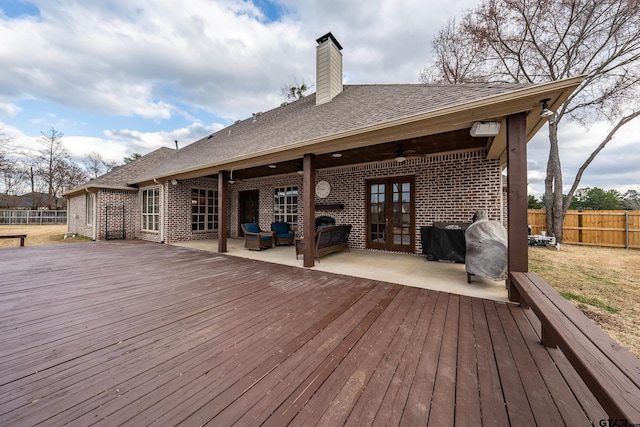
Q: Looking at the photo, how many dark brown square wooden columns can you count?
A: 3